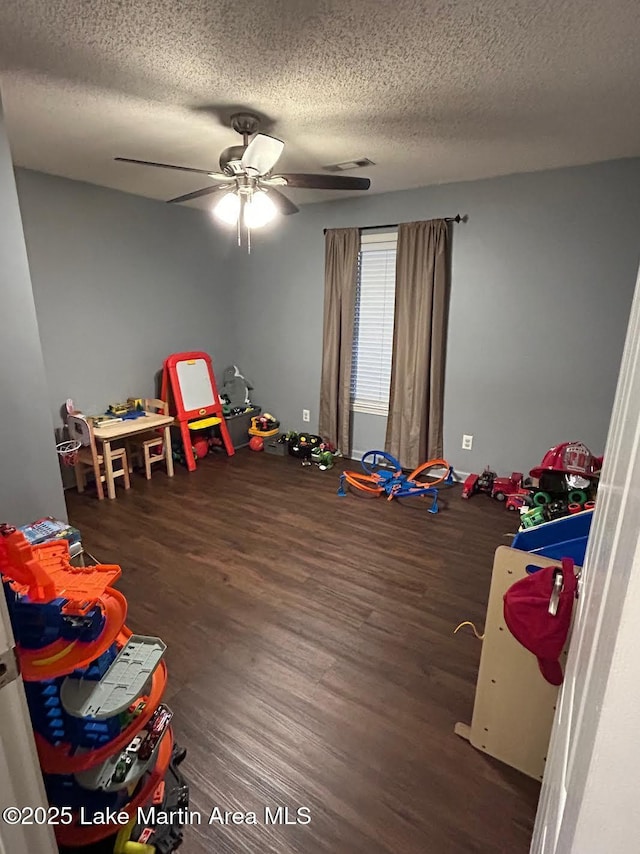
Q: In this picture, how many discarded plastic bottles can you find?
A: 0